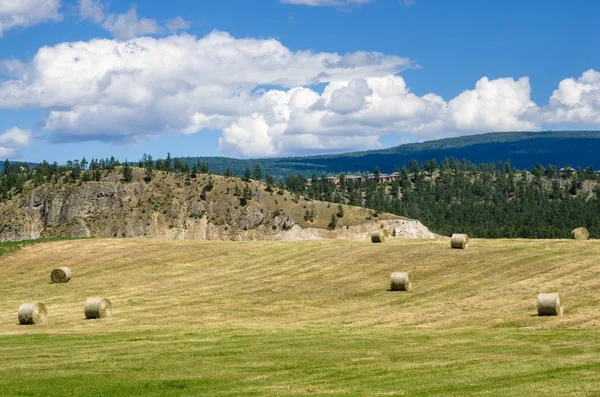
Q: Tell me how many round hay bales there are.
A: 8